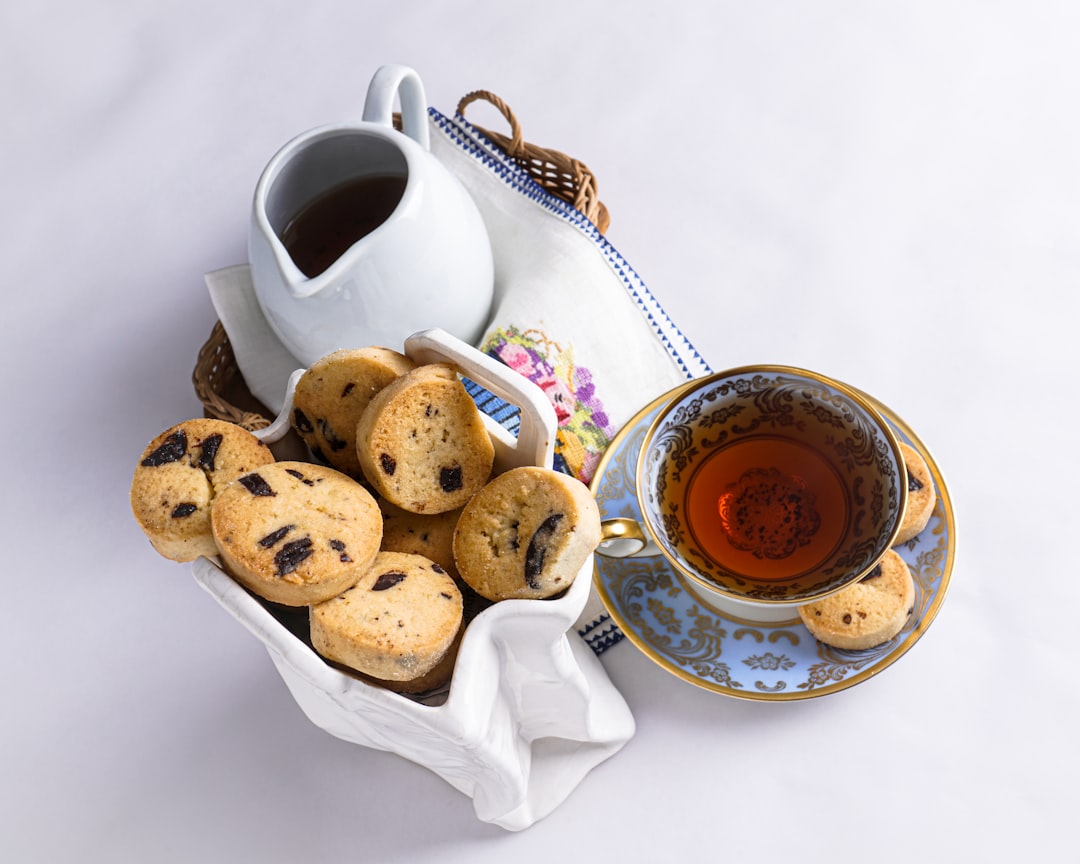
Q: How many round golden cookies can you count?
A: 10